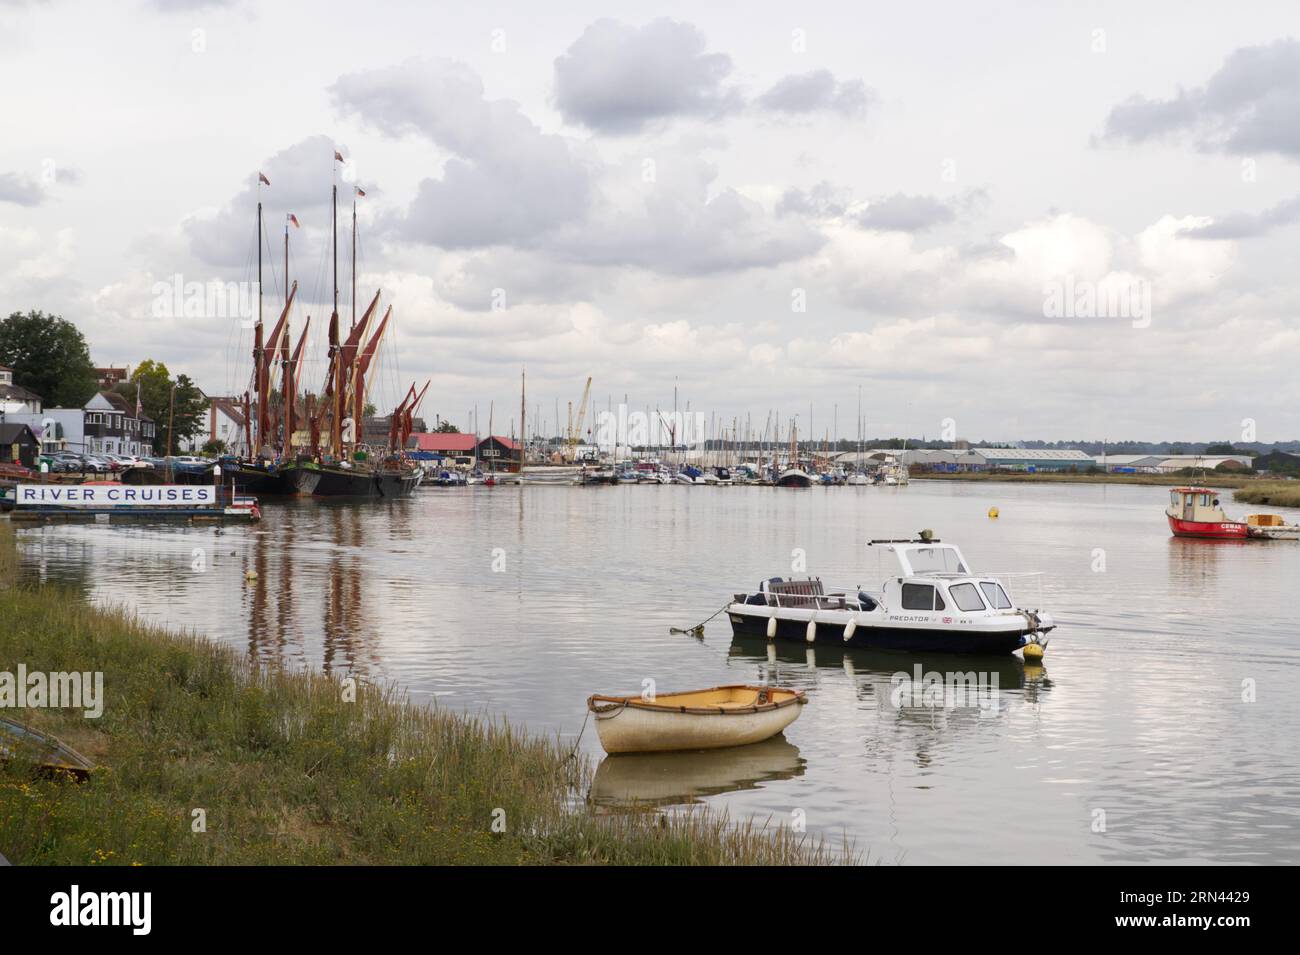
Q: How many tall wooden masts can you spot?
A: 4